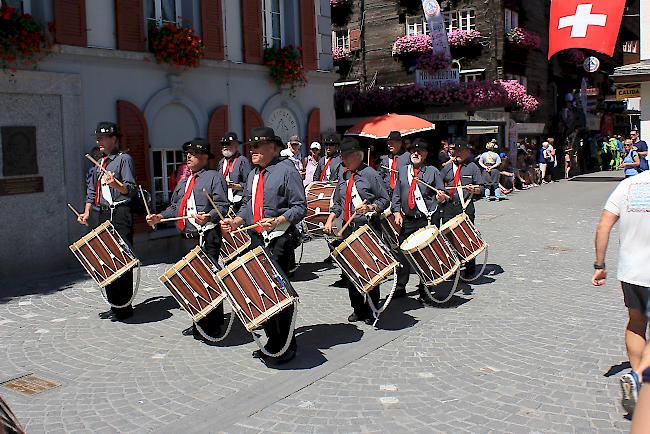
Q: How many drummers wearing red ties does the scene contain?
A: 9